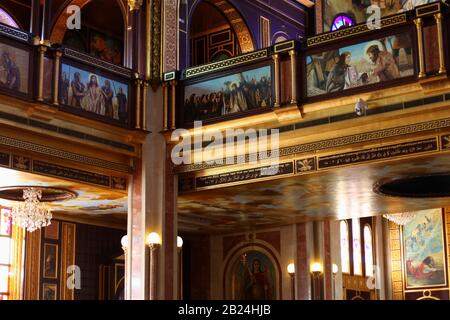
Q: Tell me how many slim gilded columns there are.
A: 10